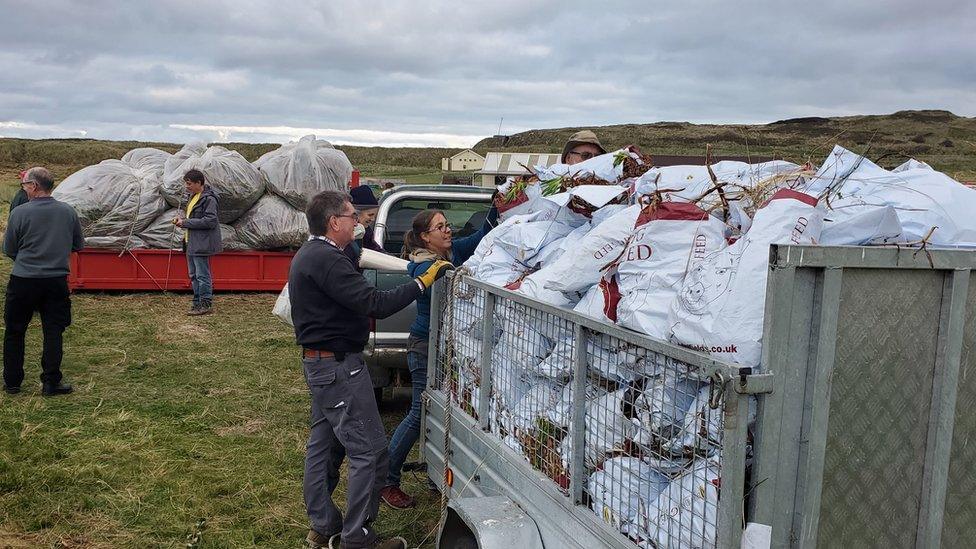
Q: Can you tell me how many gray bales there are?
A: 6